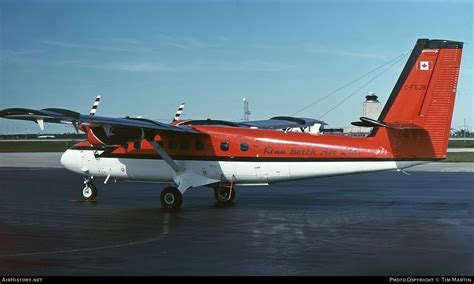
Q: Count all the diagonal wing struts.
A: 1